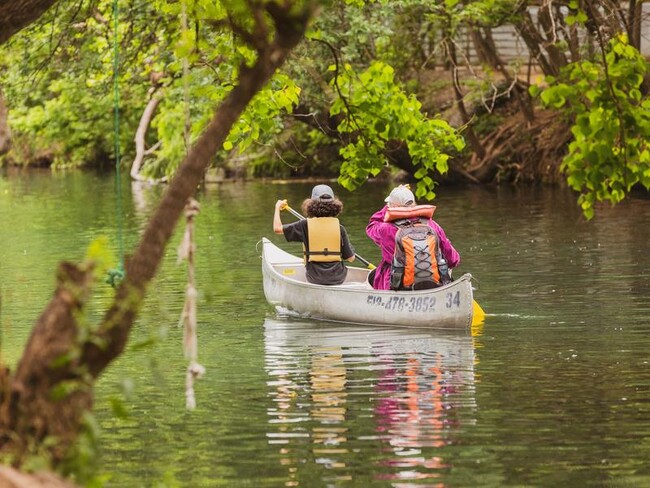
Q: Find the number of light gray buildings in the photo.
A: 1